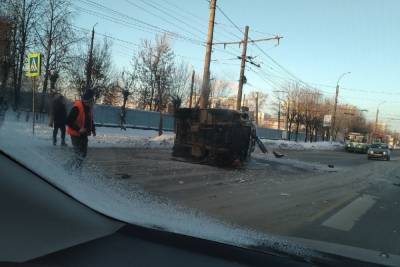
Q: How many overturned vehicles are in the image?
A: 1